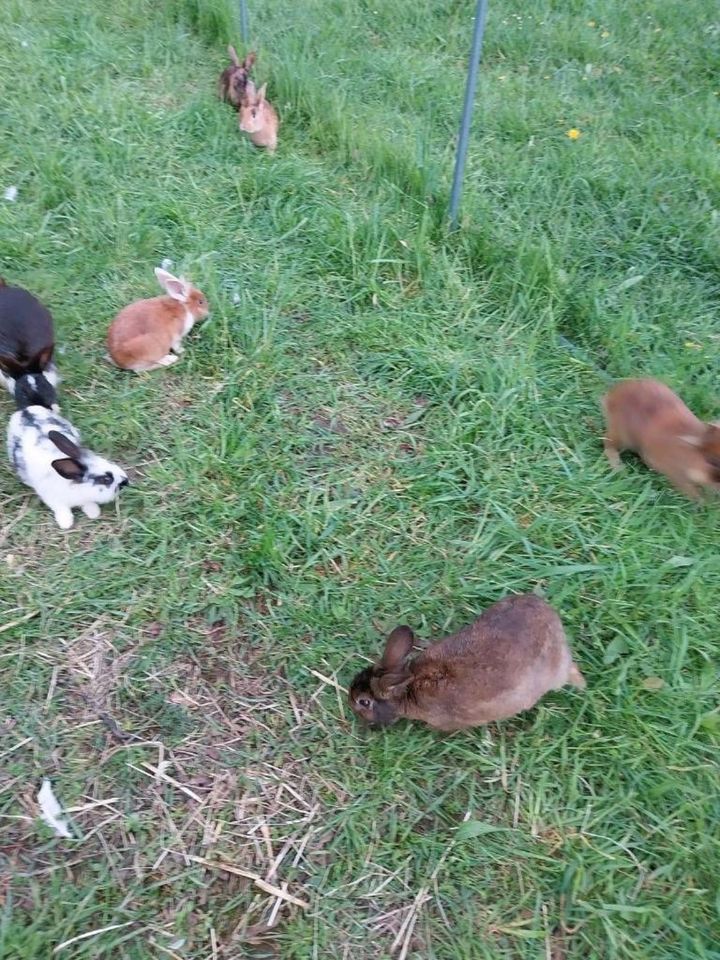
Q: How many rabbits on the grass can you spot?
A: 7